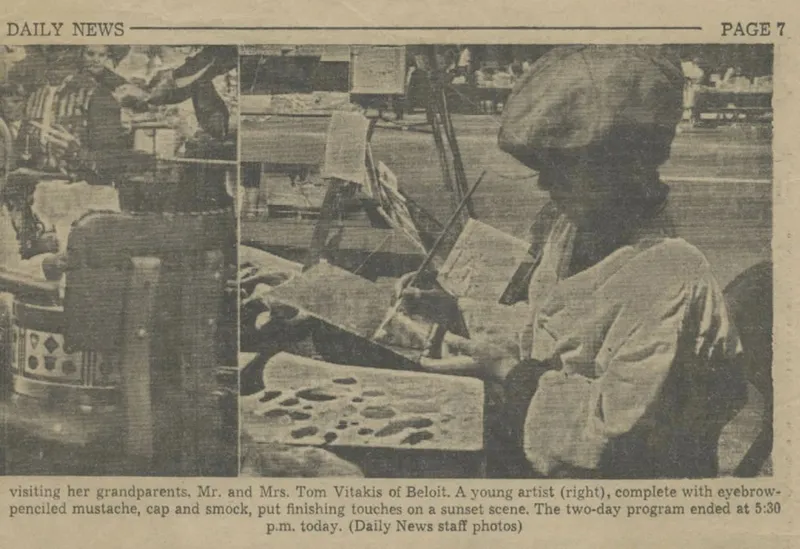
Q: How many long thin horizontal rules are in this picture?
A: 1